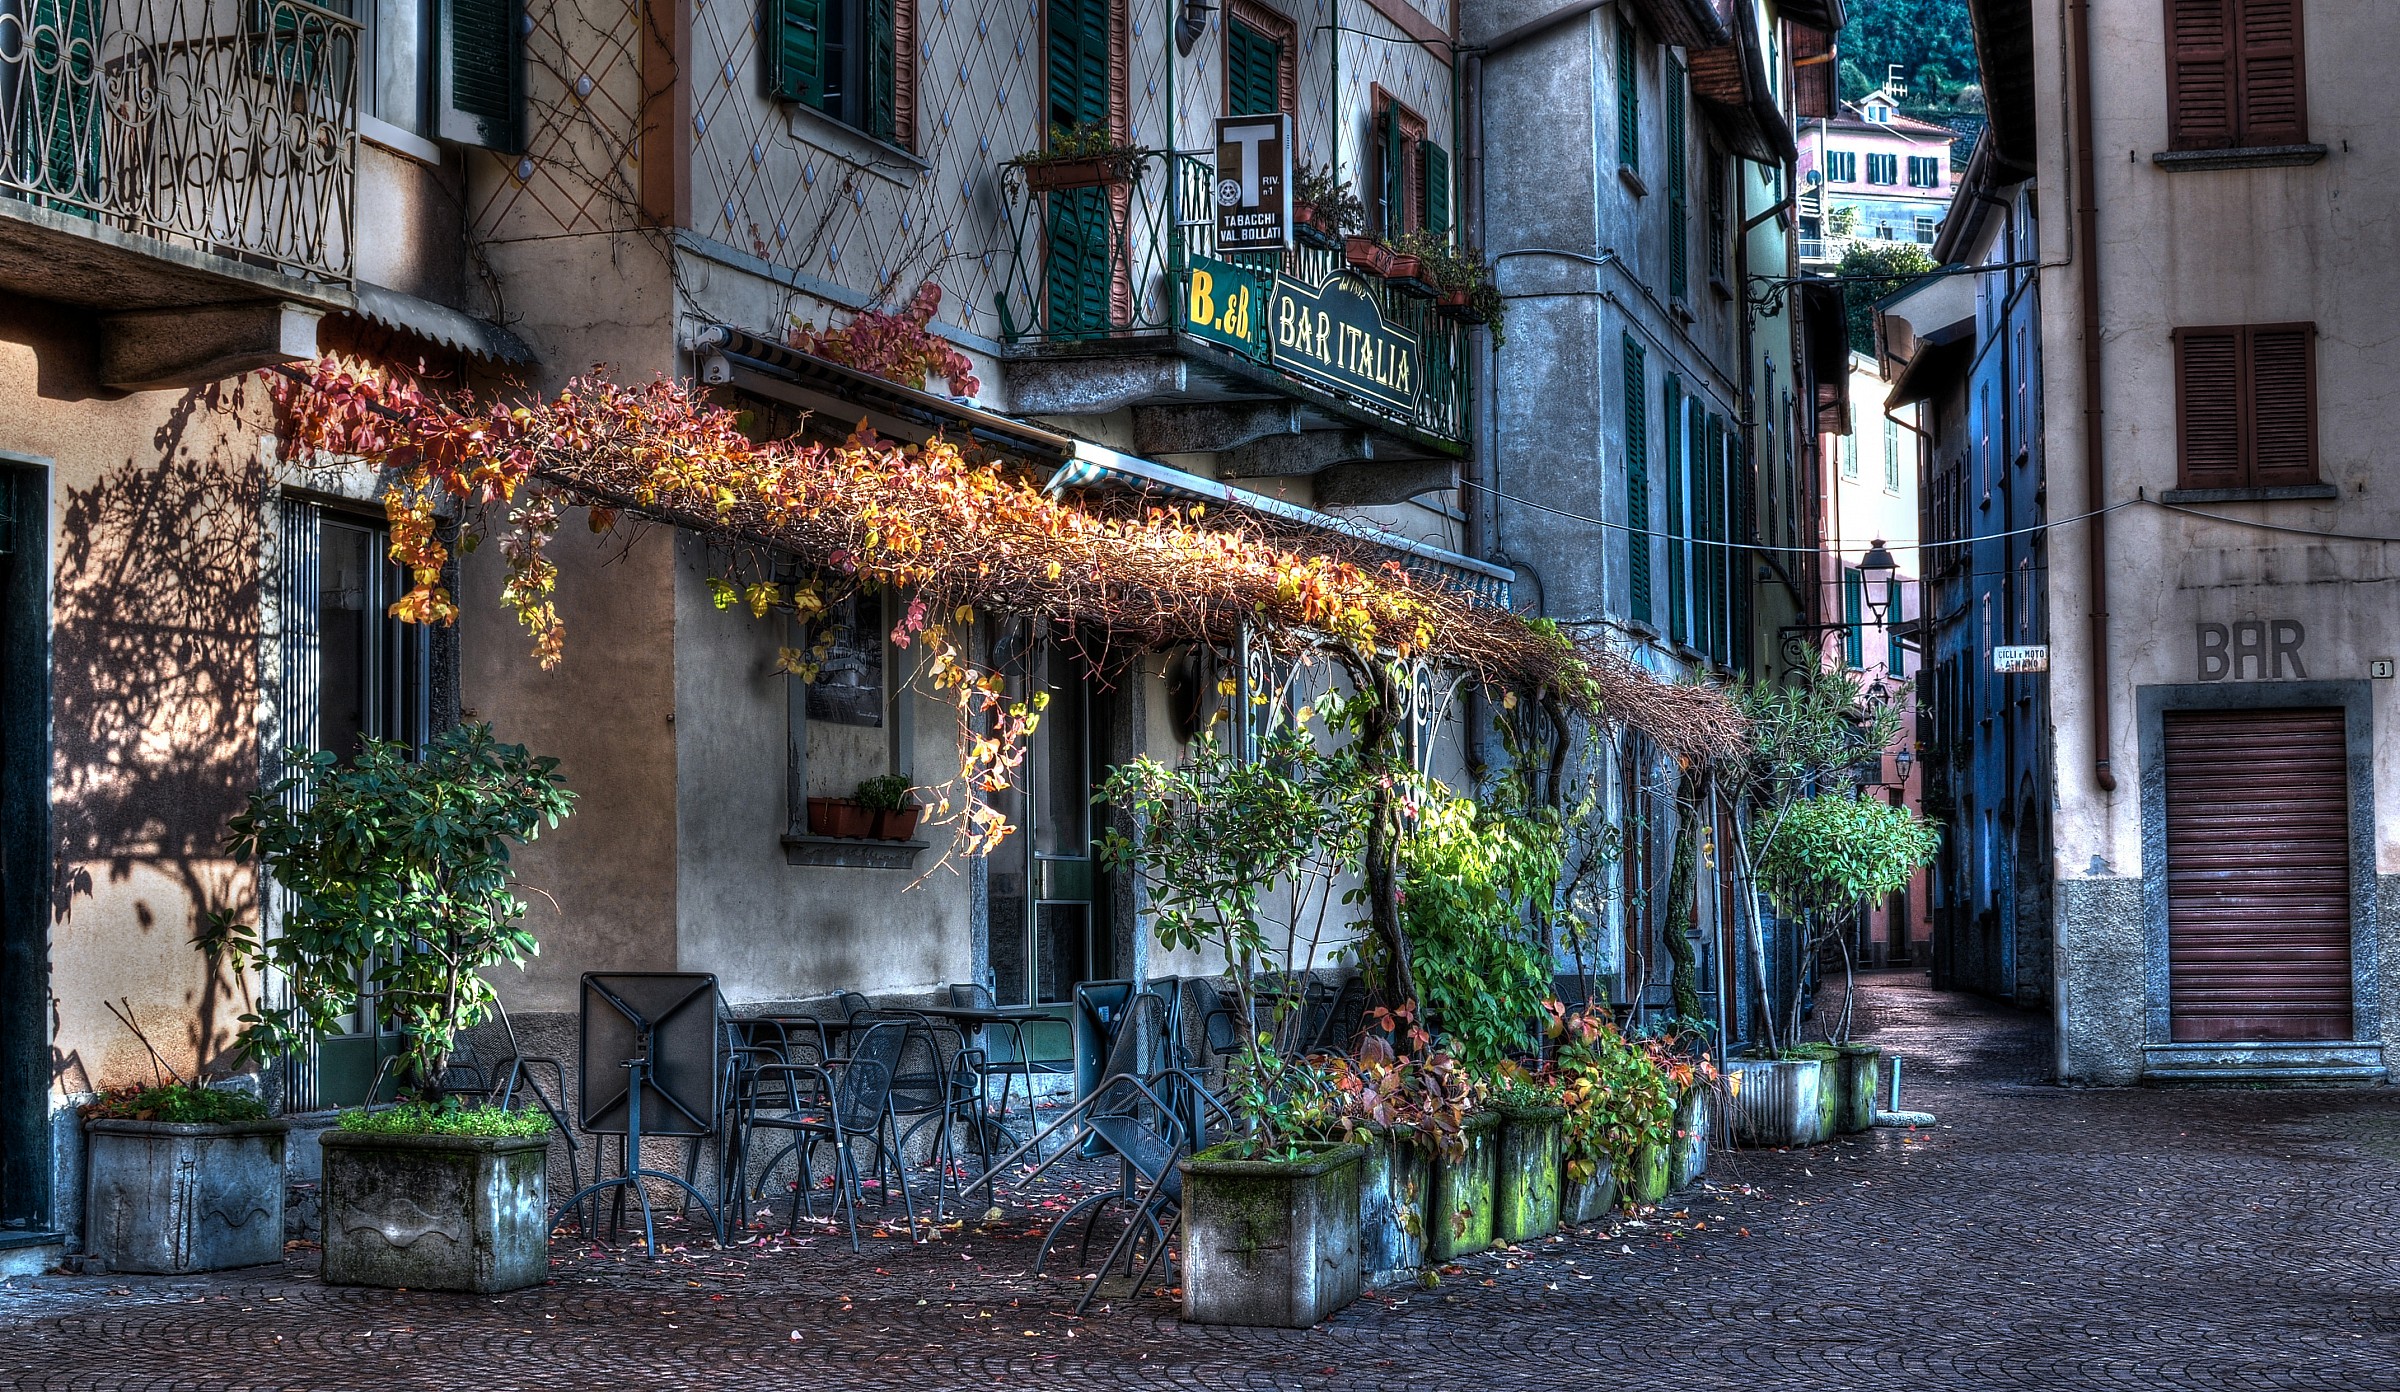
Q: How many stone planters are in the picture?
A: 12